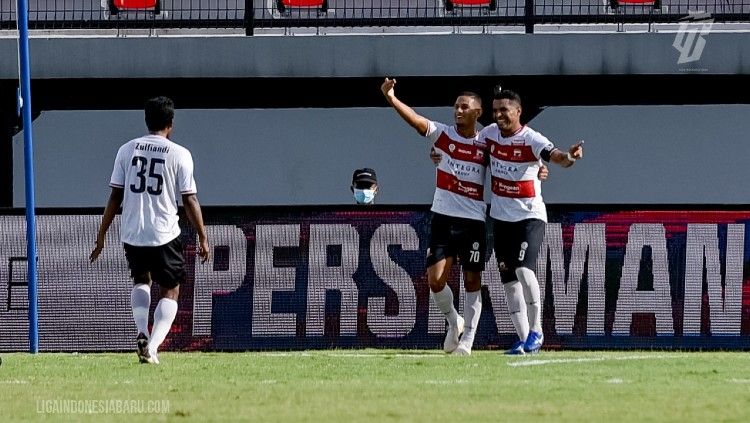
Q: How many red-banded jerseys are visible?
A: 2